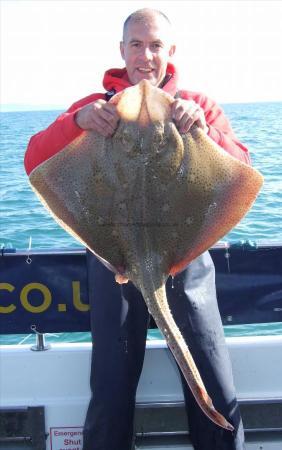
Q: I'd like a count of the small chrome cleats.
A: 1